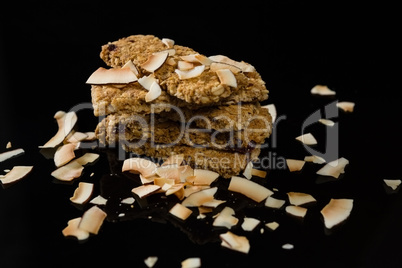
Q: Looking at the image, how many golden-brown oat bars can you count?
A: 4